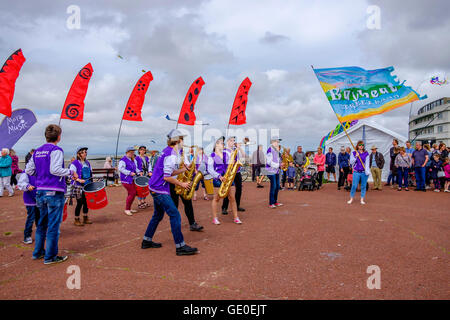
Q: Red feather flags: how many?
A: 5